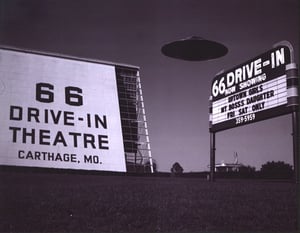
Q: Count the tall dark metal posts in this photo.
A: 2